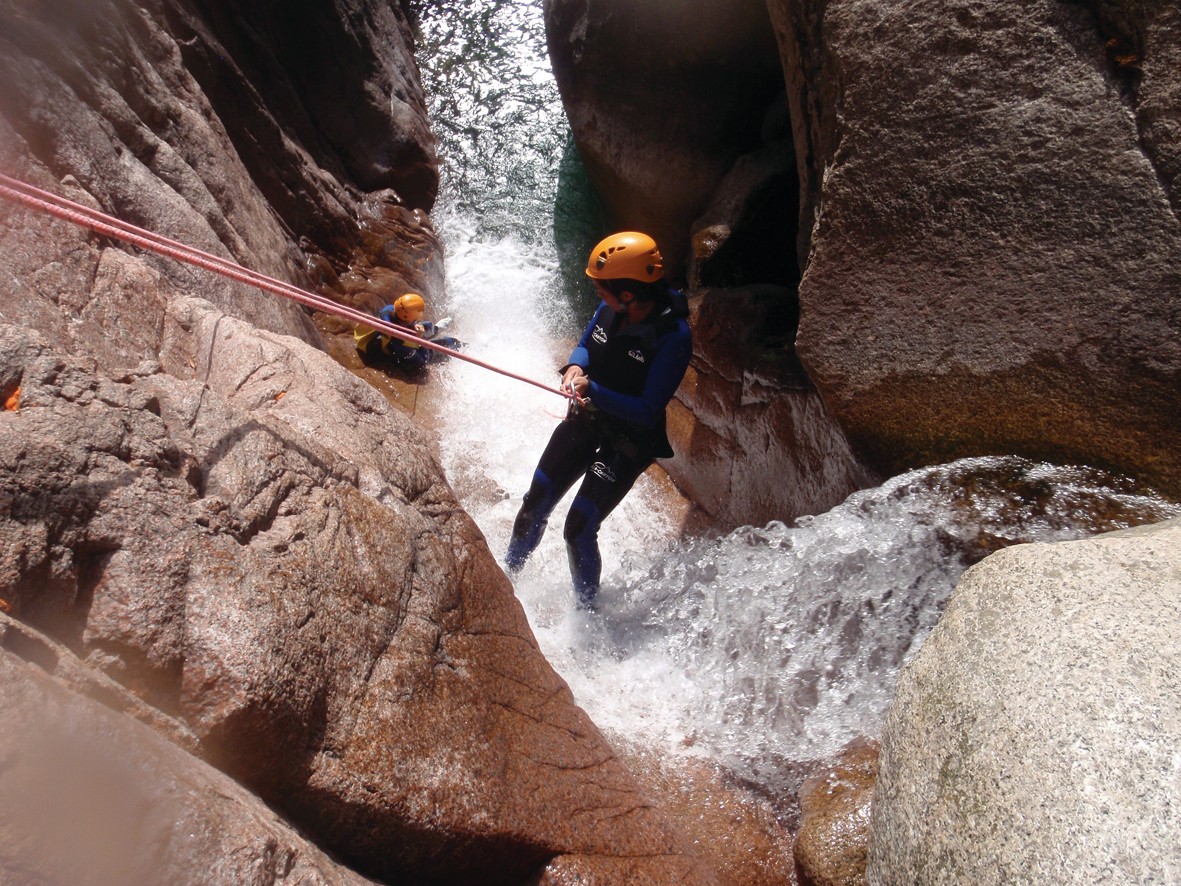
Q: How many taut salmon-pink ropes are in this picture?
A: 2